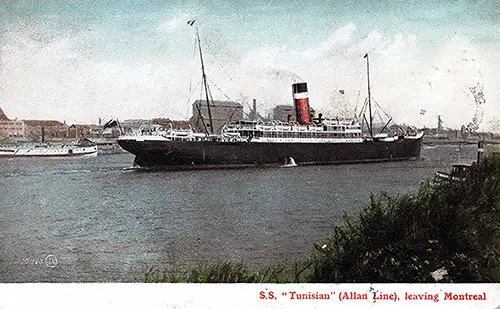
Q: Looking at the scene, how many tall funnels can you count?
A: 1